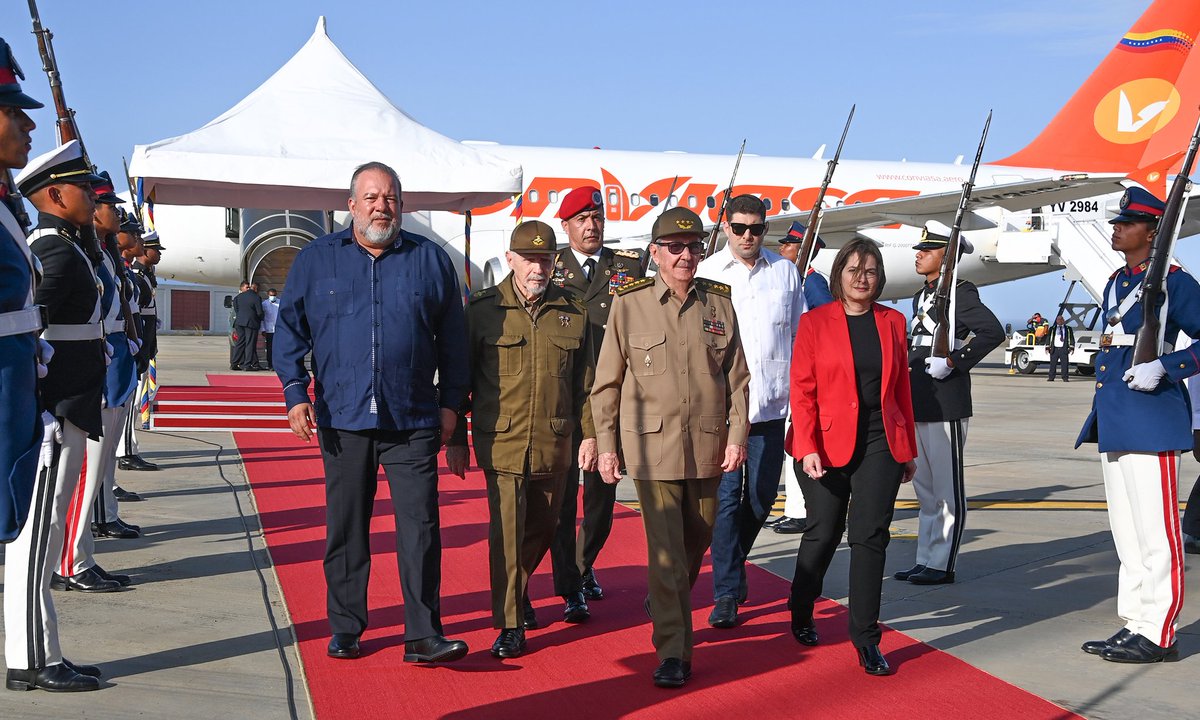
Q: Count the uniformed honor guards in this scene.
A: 9